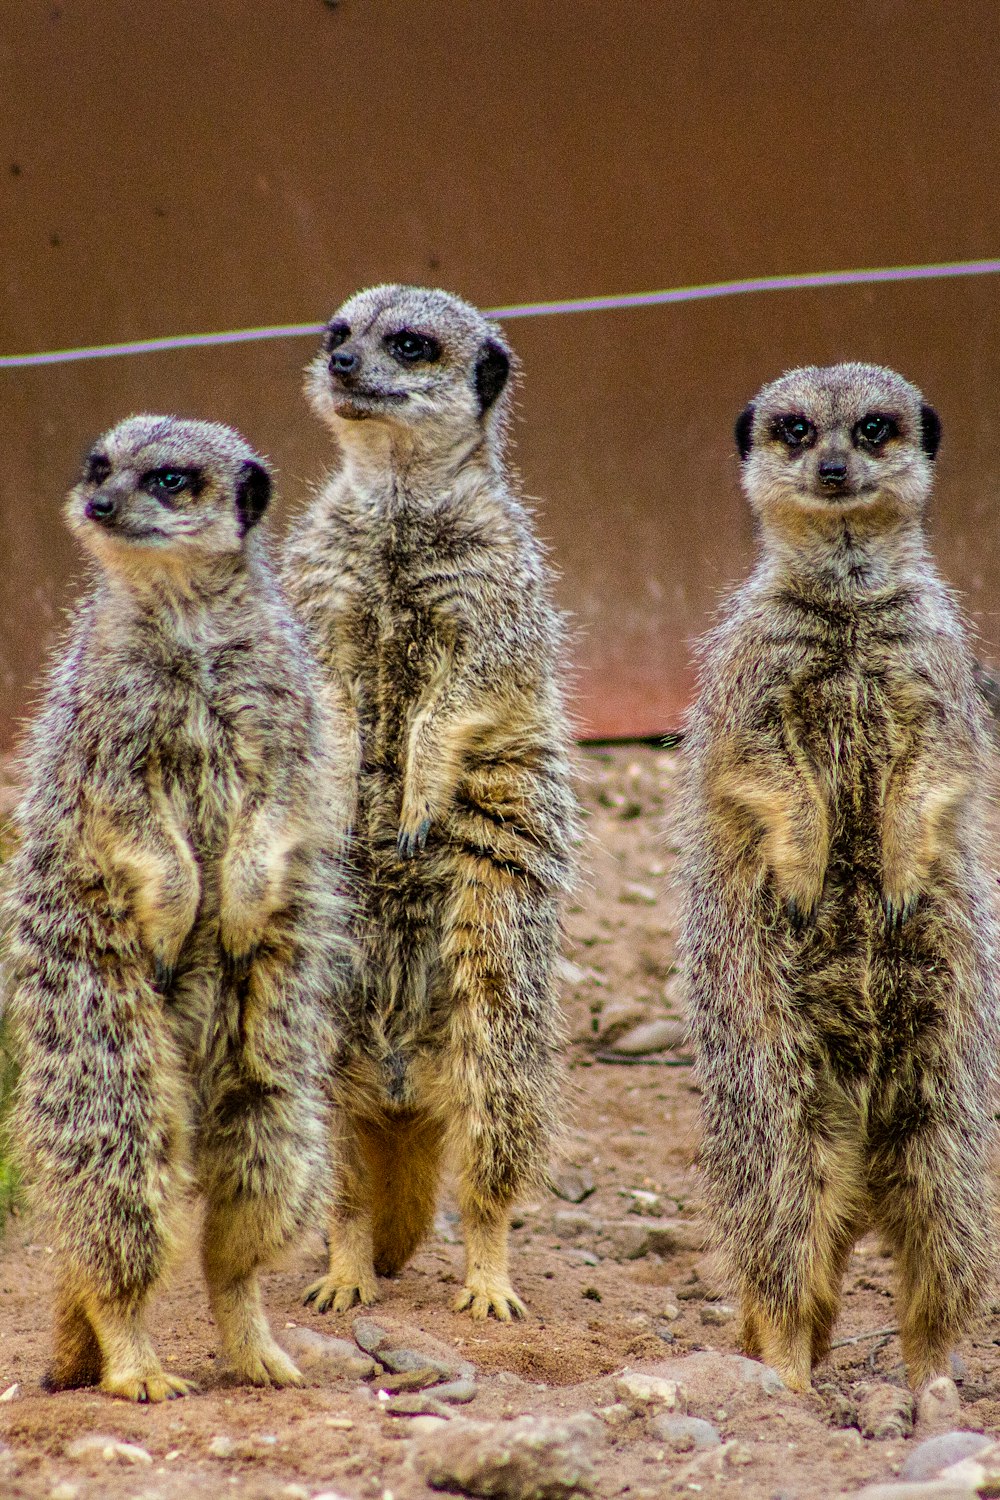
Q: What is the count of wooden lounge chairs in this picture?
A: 0